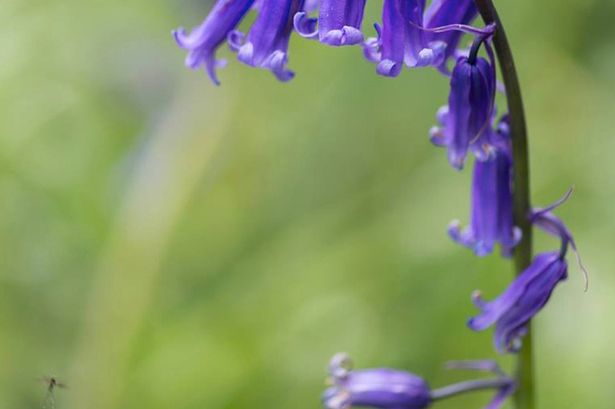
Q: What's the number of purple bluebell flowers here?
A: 9